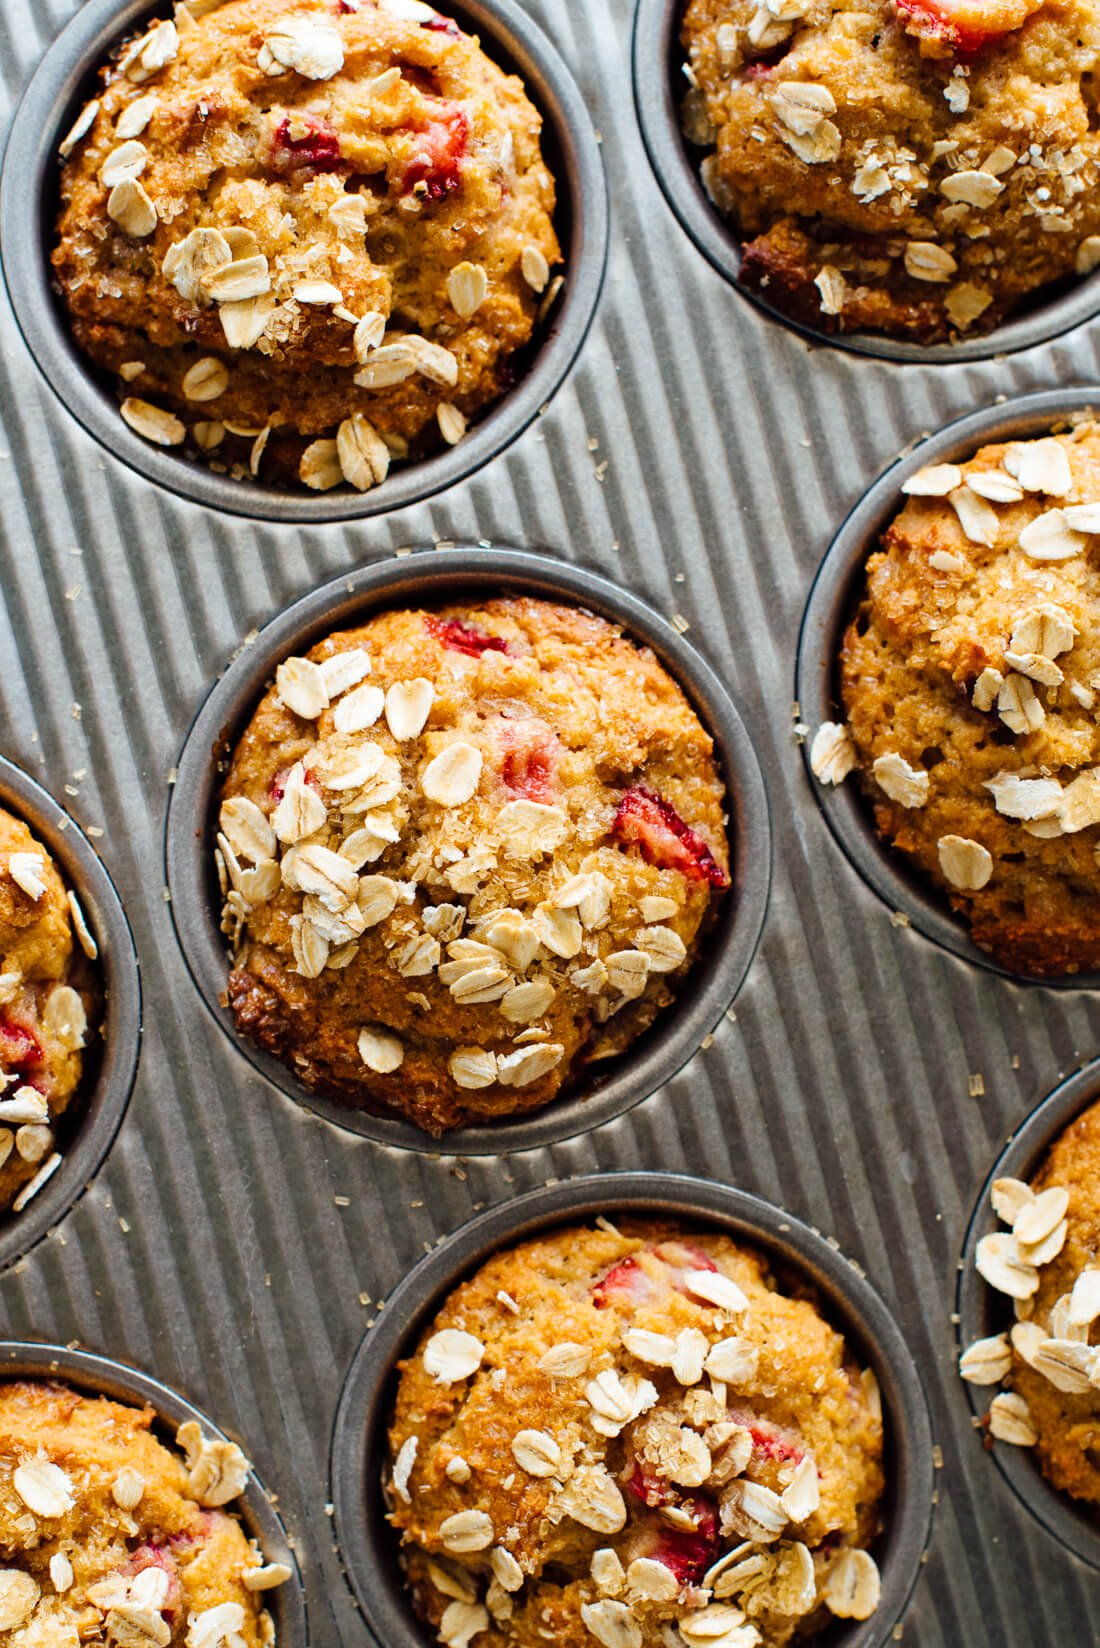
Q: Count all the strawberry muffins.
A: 8